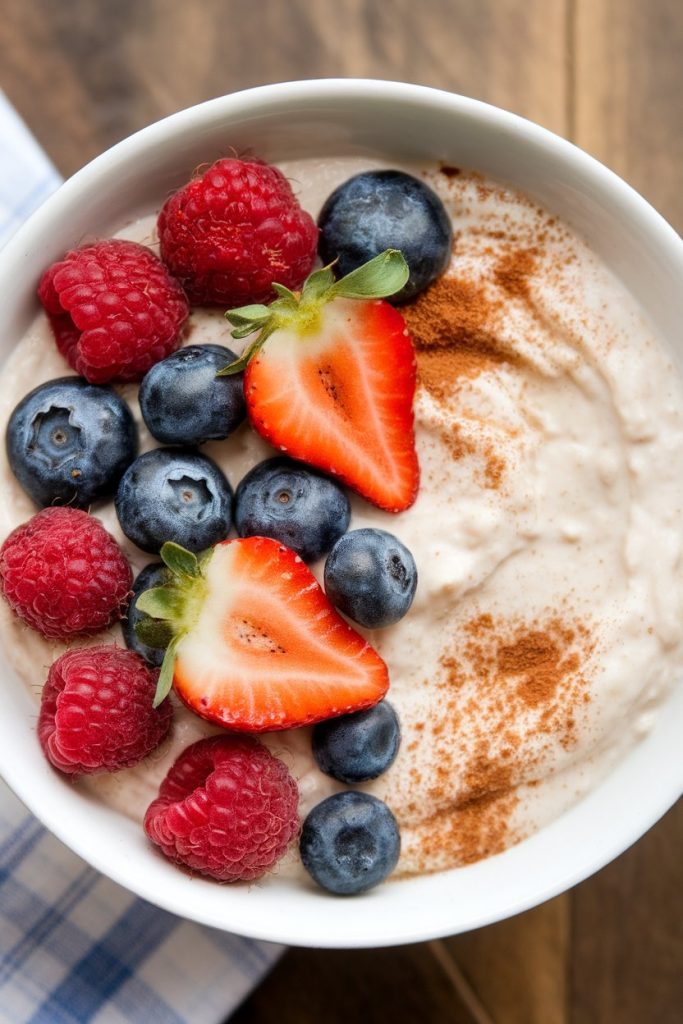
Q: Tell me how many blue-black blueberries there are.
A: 9